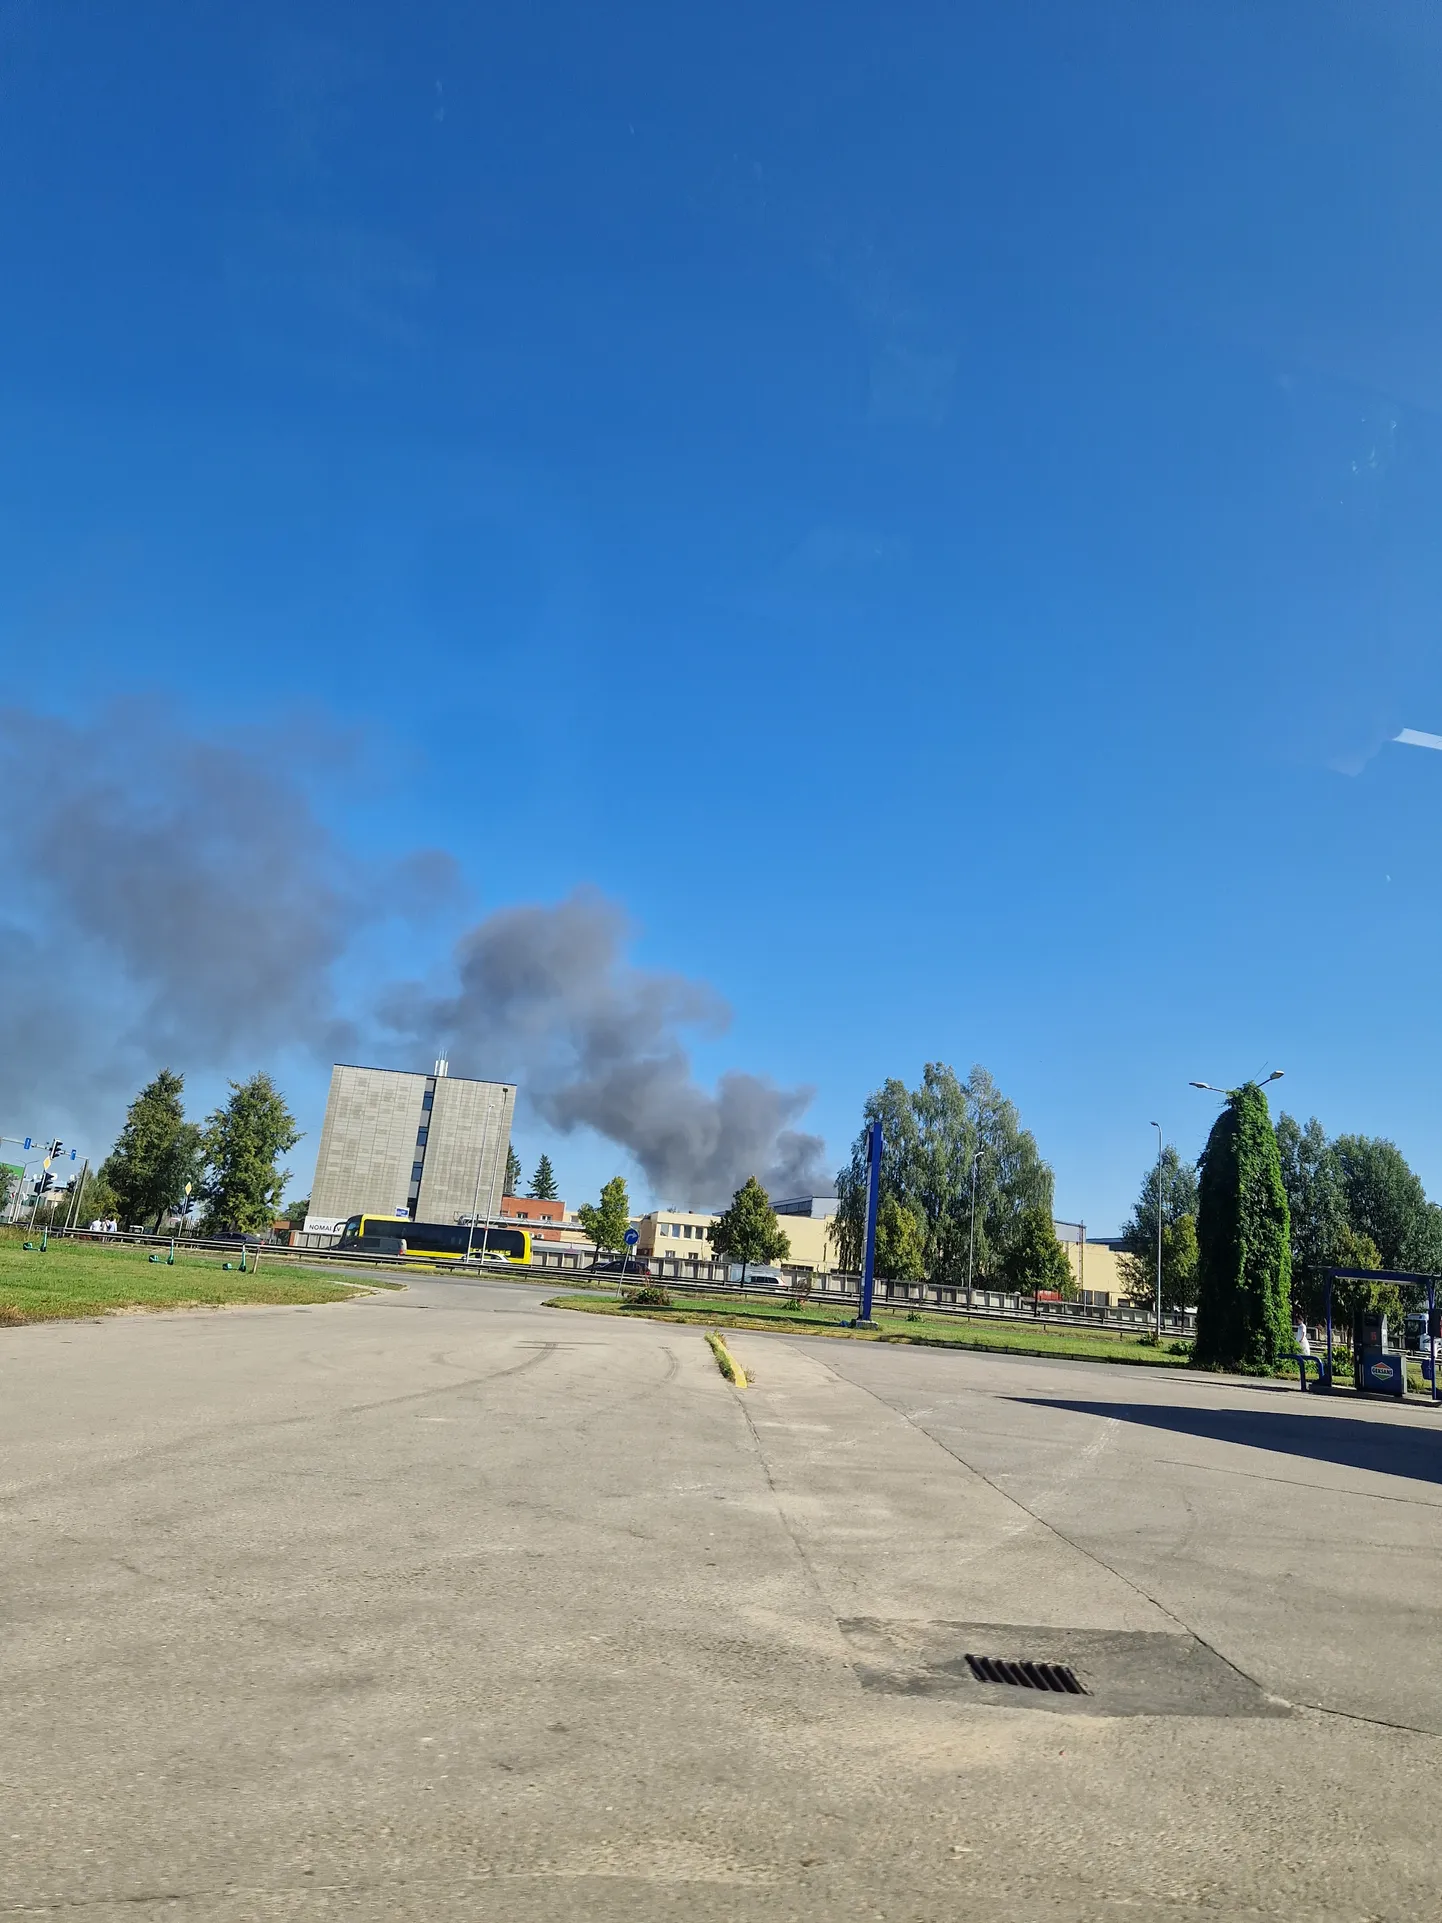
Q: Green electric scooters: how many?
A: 3